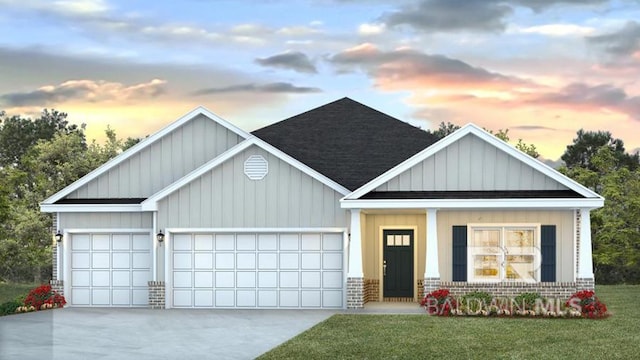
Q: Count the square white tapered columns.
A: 3